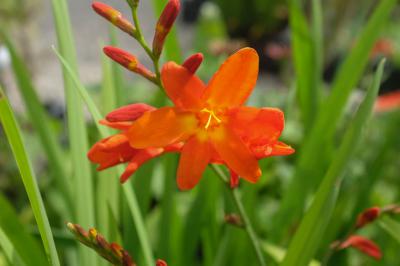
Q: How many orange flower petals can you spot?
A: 6